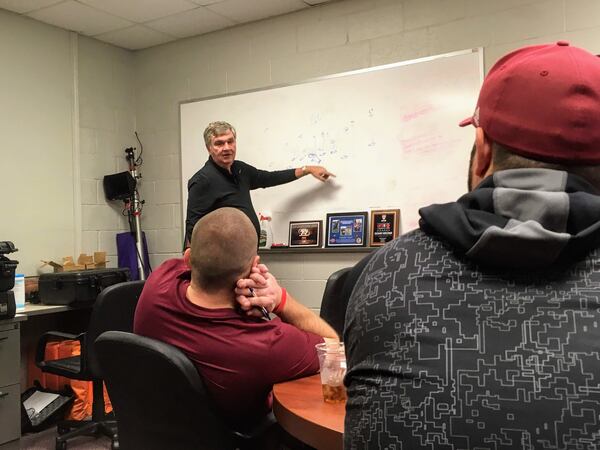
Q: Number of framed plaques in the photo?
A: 3